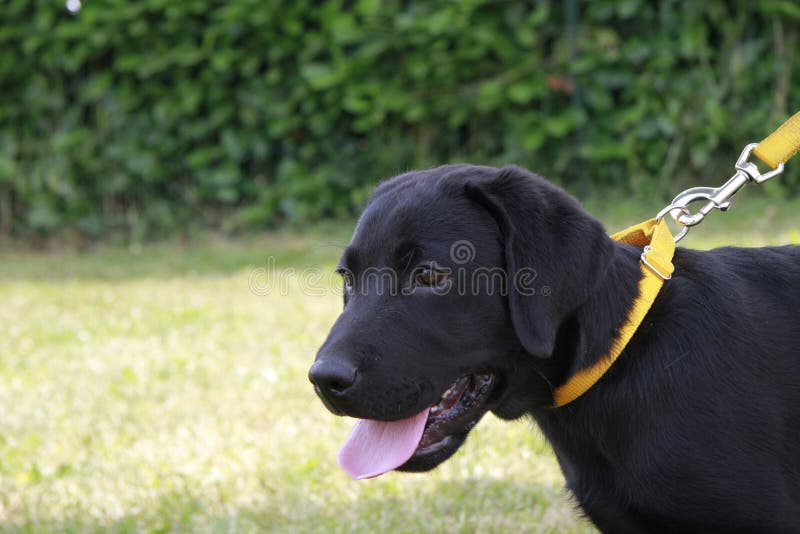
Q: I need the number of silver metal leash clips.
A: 1